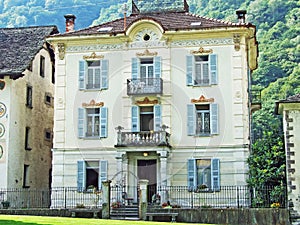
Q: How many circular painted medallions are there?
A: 3